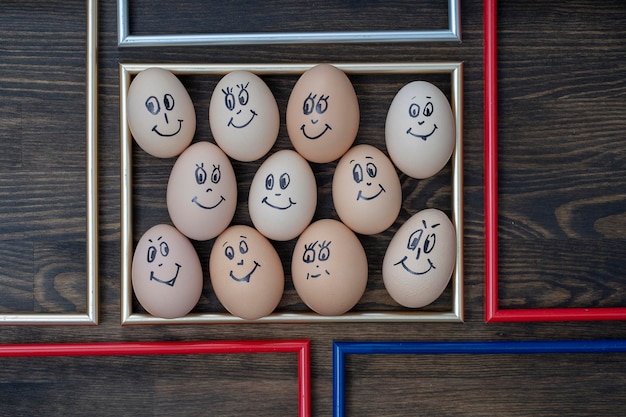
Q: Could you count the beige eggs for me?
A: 11